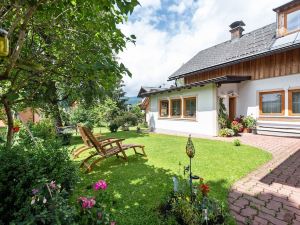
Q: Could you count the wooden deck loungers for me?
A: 2